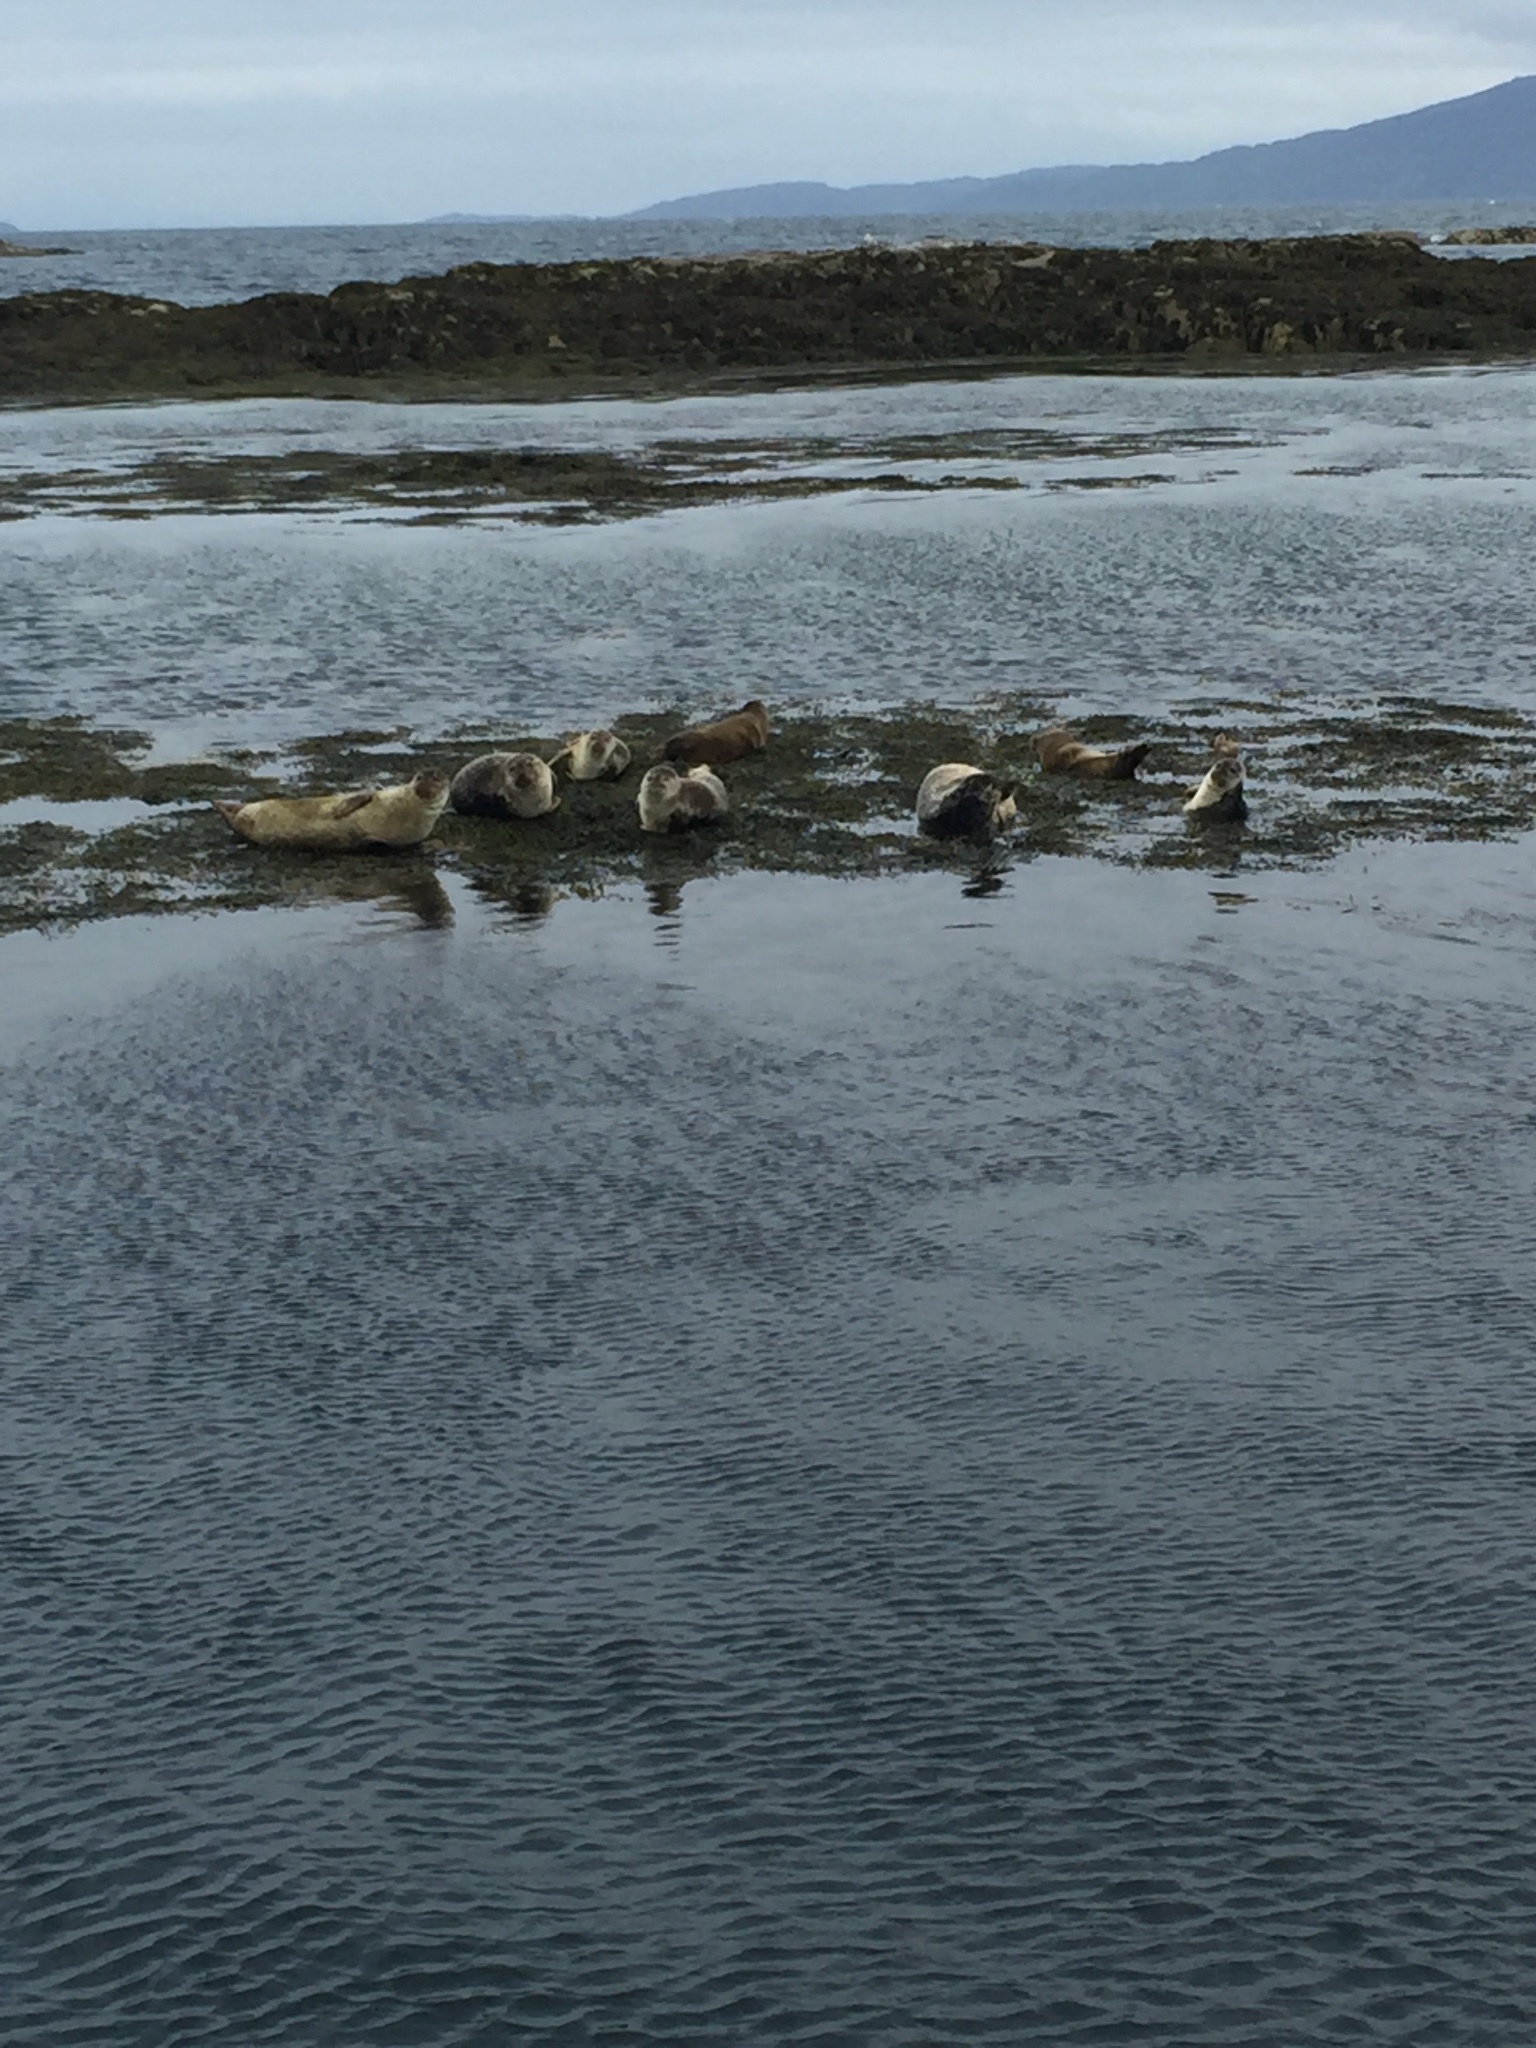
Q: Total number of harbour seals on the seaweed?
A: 8